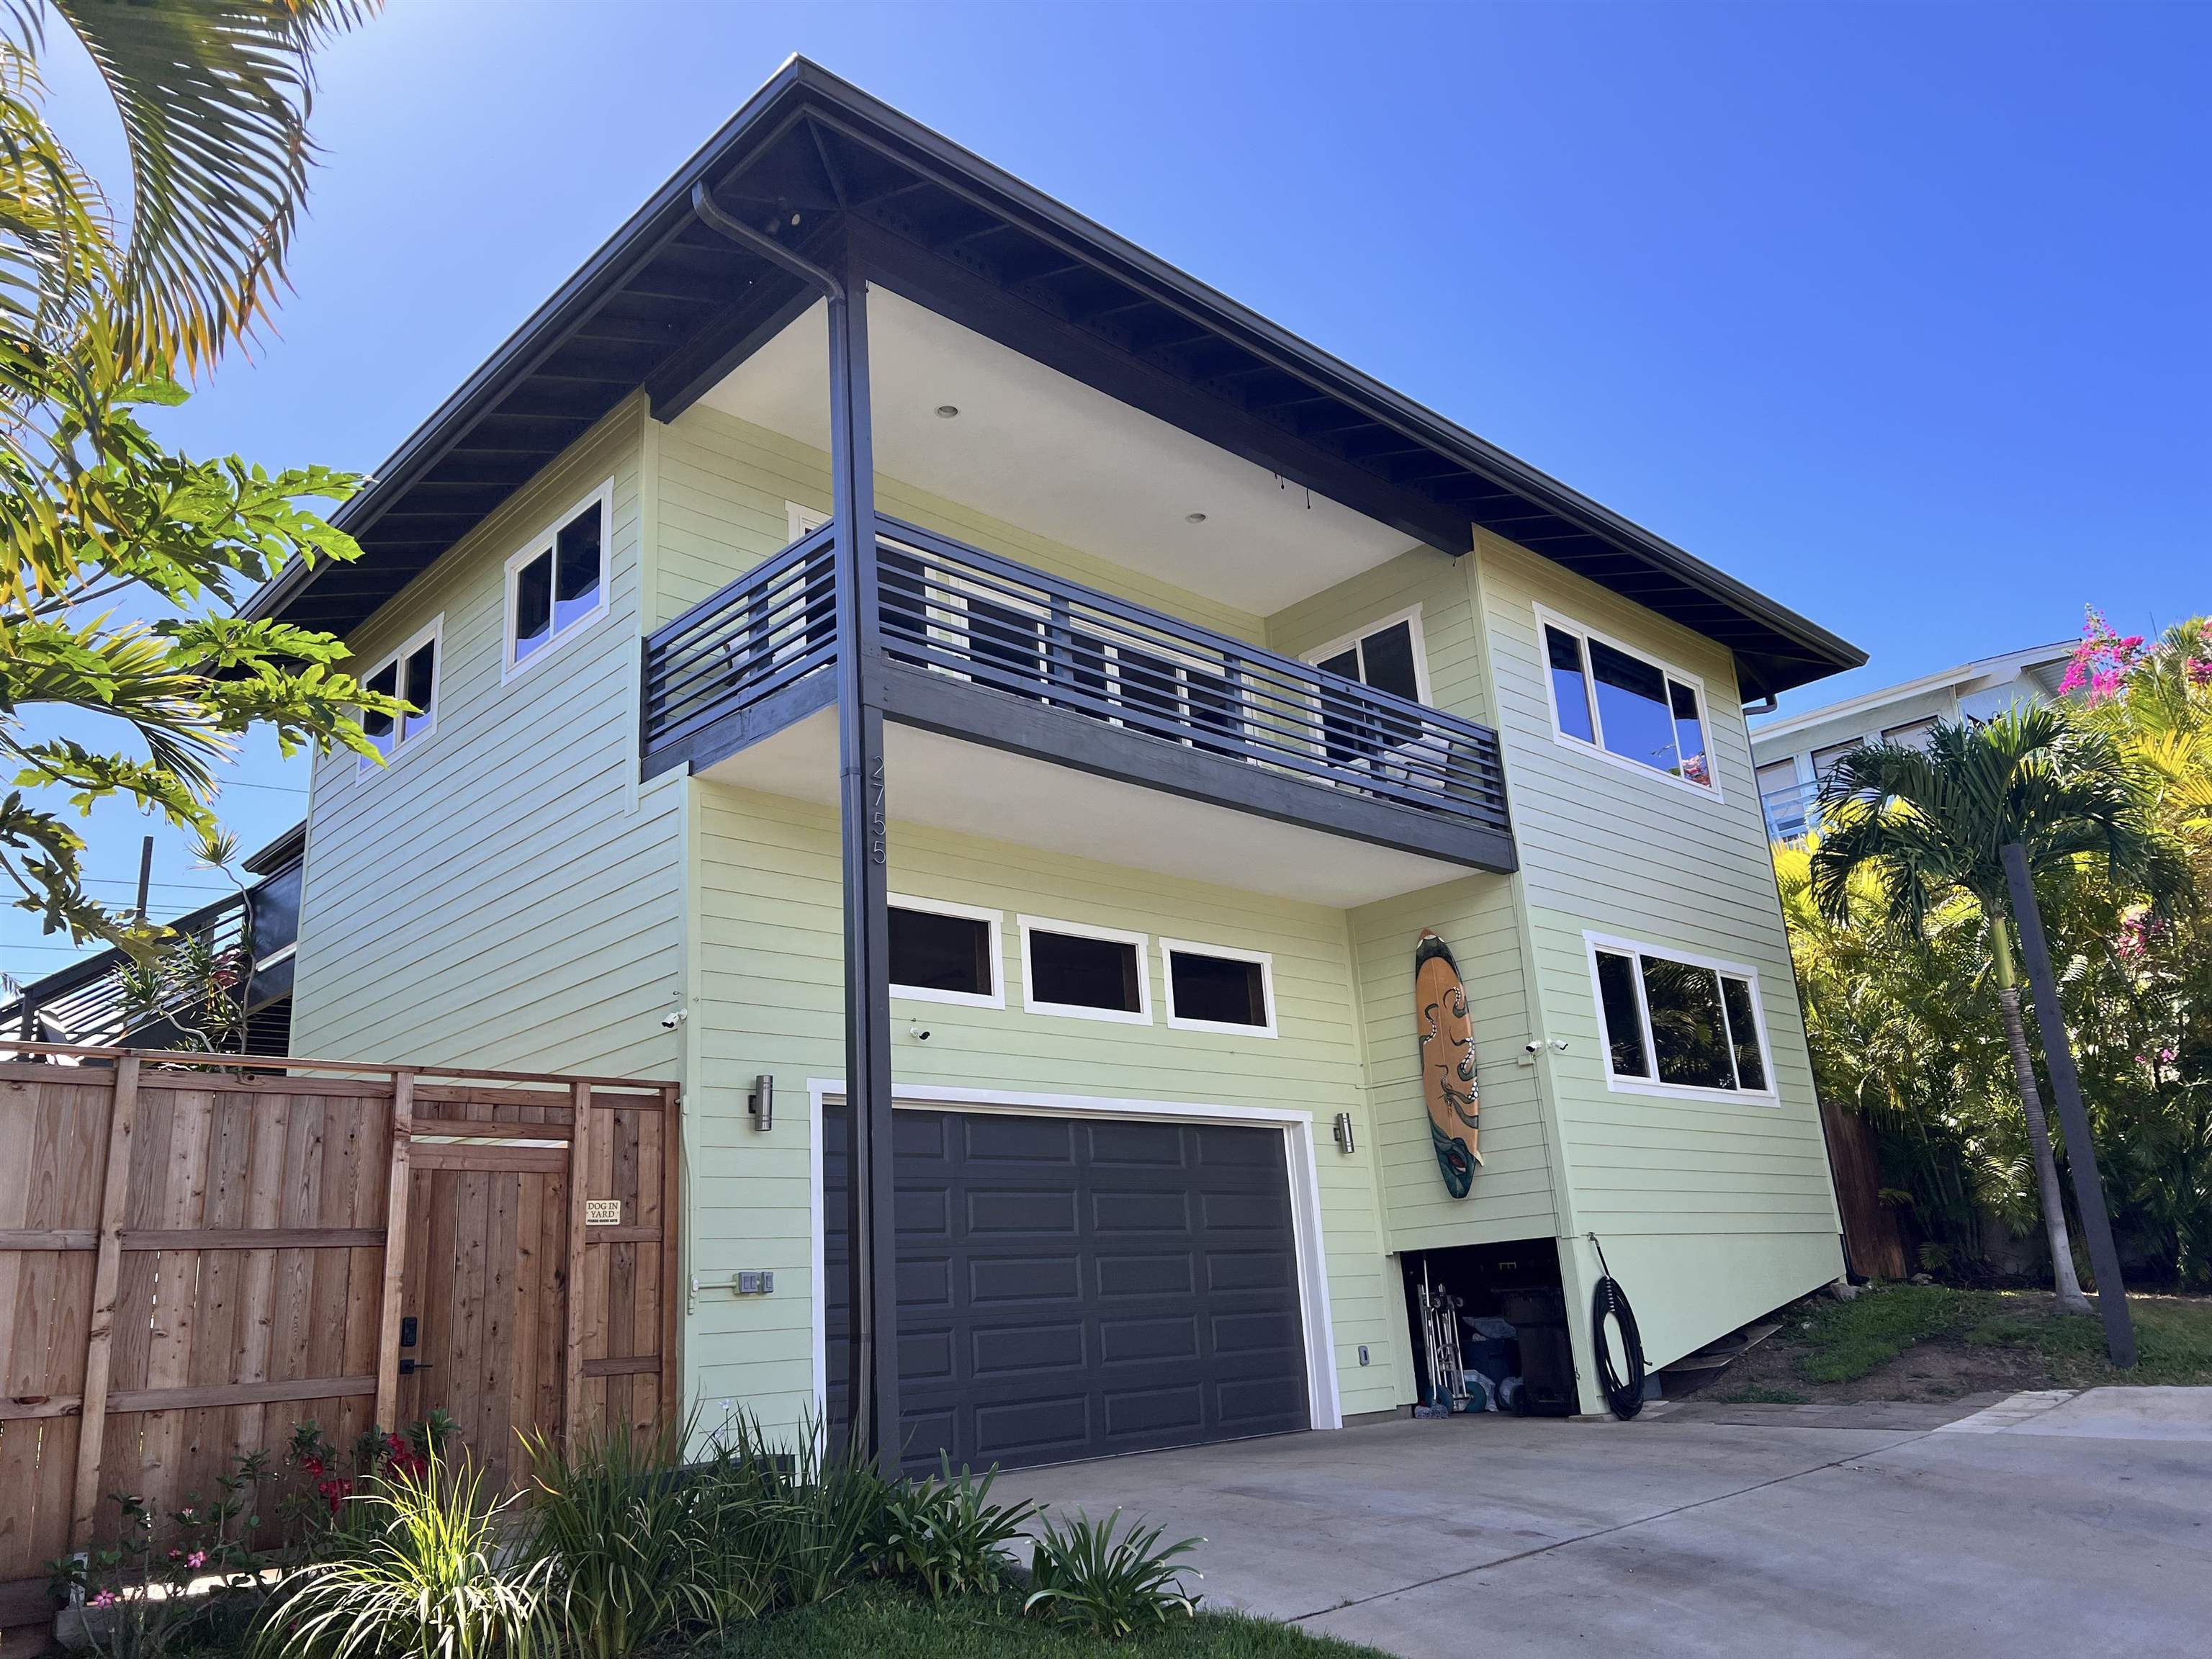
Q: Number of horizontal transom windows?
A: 3